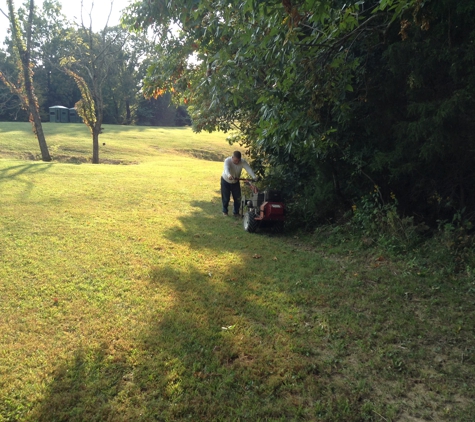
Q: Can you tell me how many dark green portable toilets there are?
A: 2